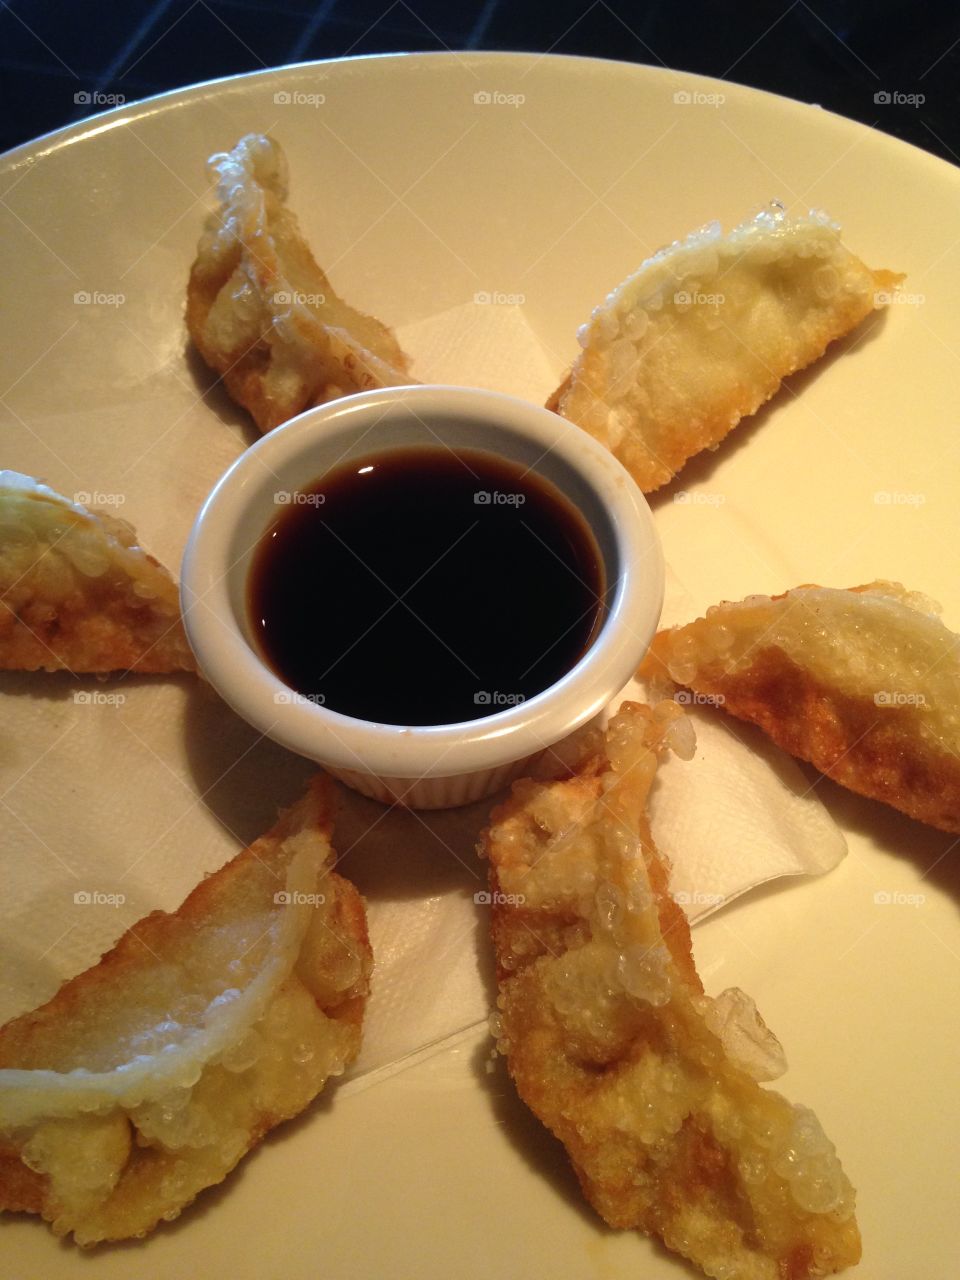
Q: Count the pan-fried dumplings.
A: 6